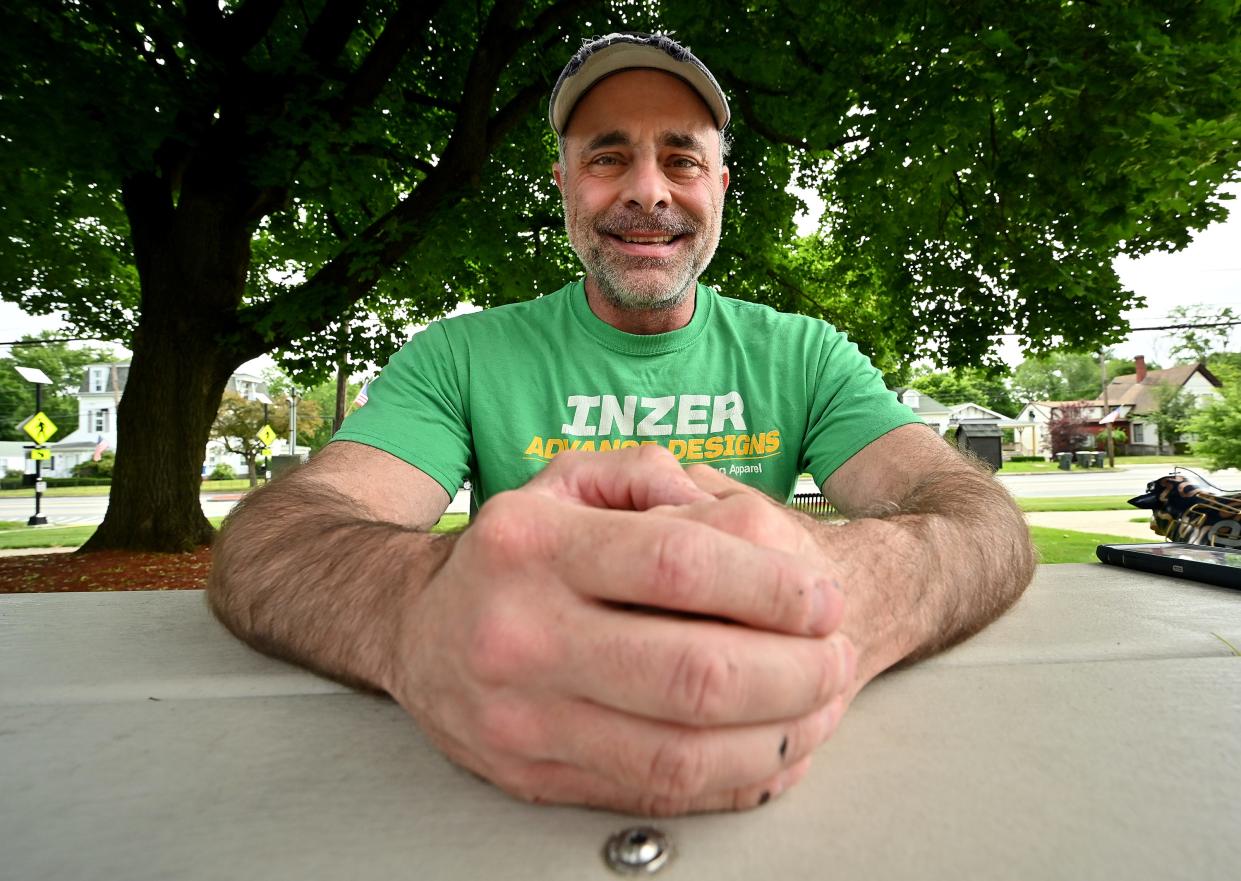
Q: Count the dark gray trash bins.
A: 3